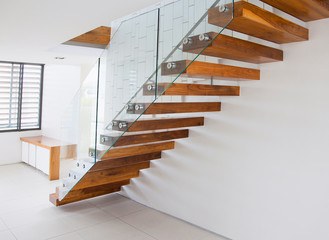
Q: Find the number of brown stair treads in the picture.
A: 14